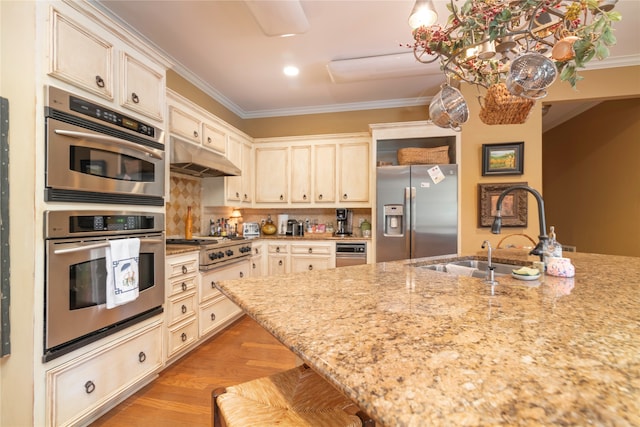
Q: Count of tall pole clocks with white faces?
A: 0